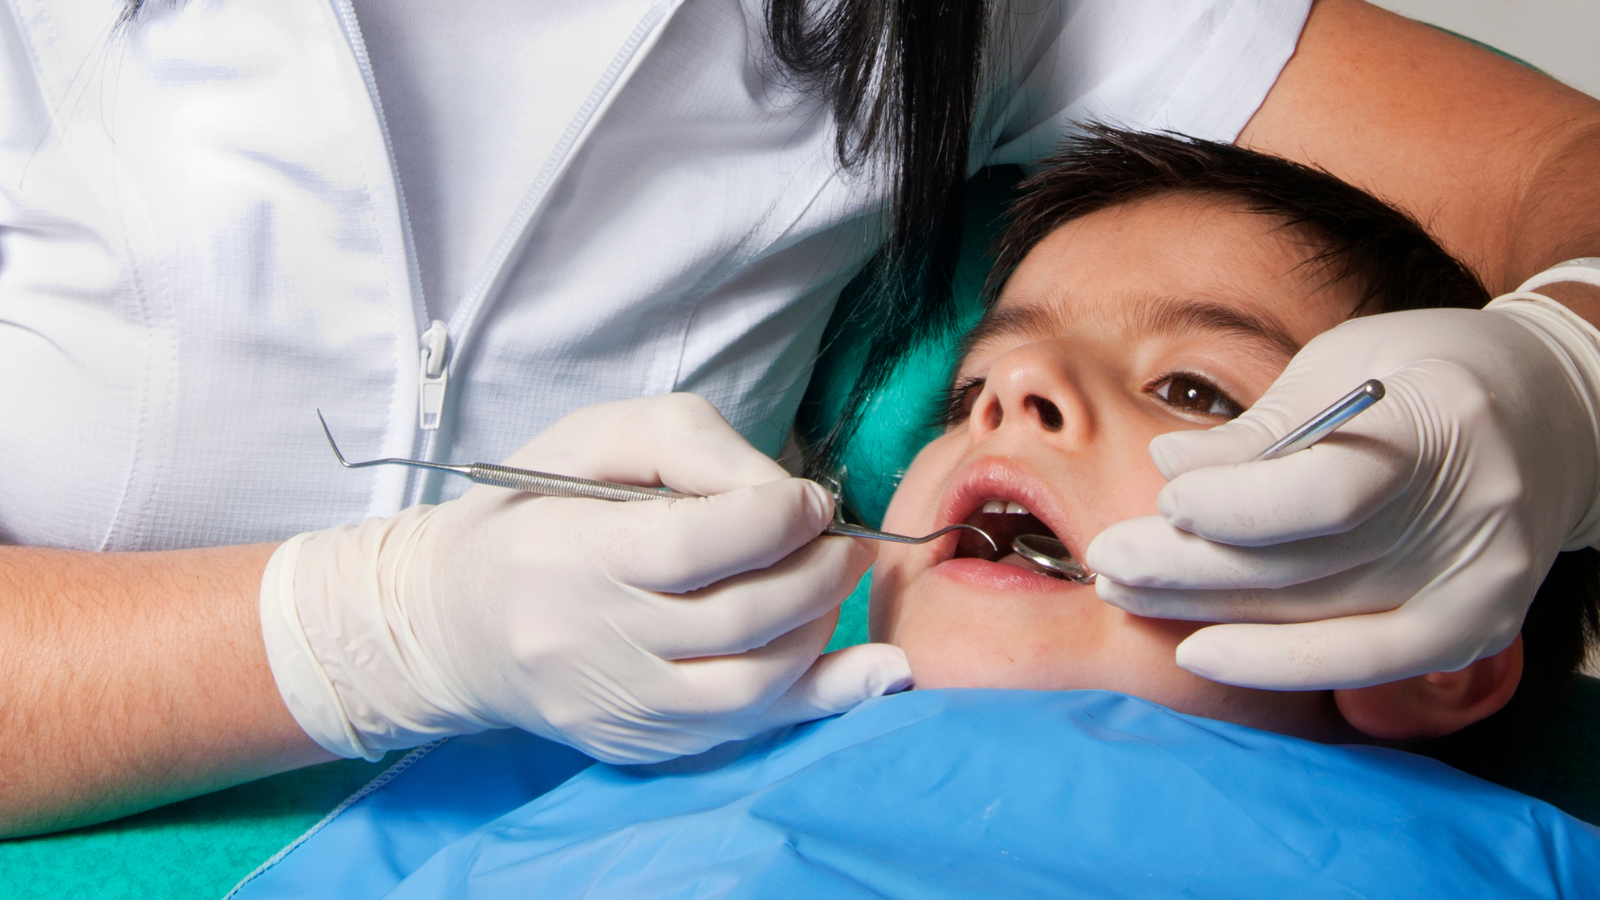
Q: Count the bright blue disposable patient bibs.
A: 1